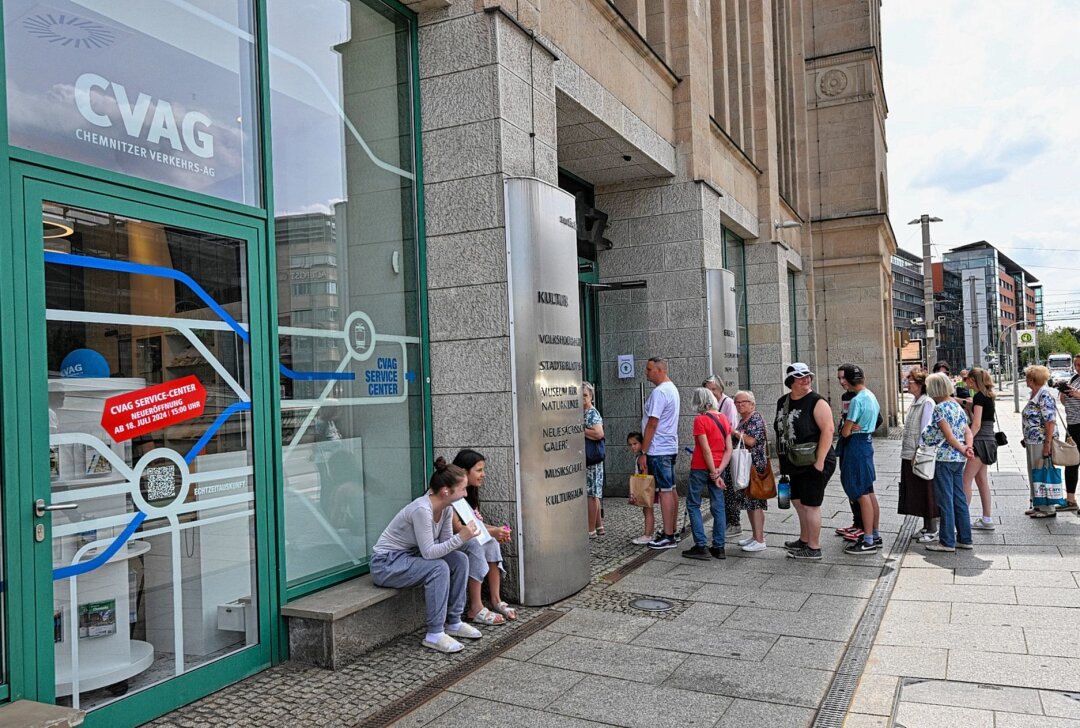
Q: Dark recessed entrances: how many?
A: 1